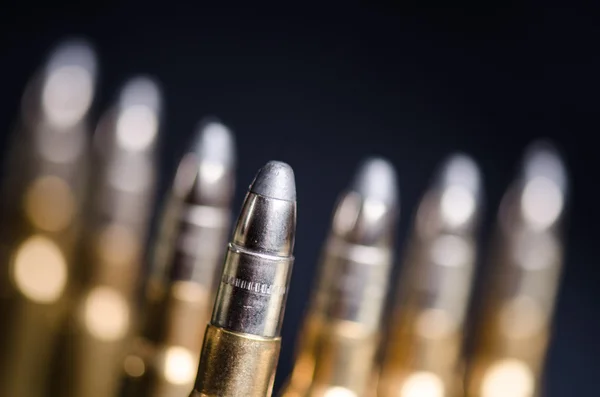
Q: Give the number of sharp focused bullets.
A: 1